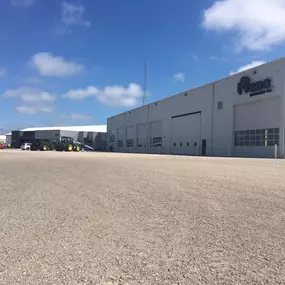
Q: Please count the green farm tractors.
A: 2